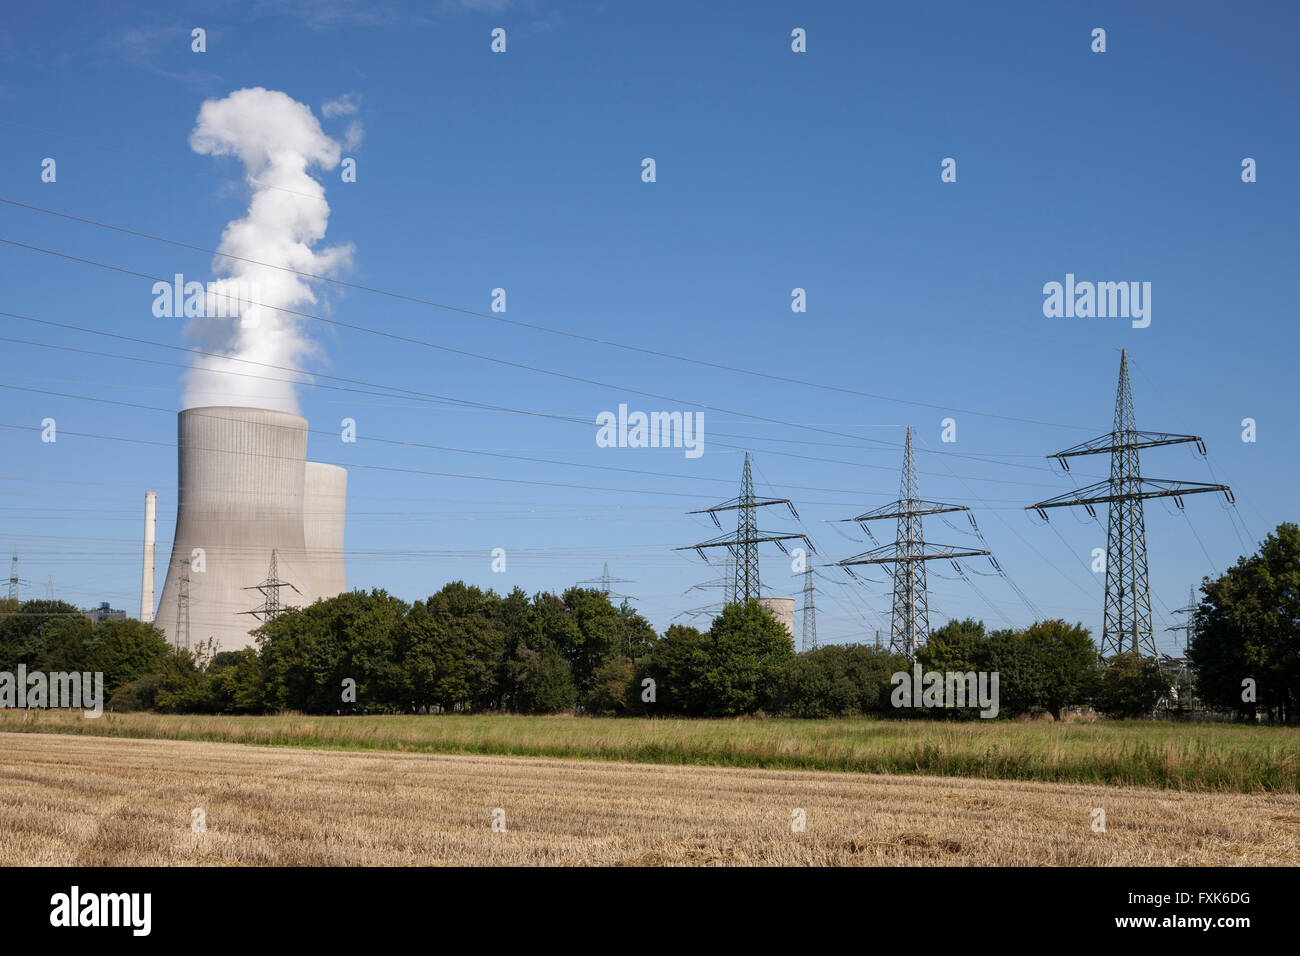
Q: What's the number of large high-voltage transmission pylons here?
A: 3